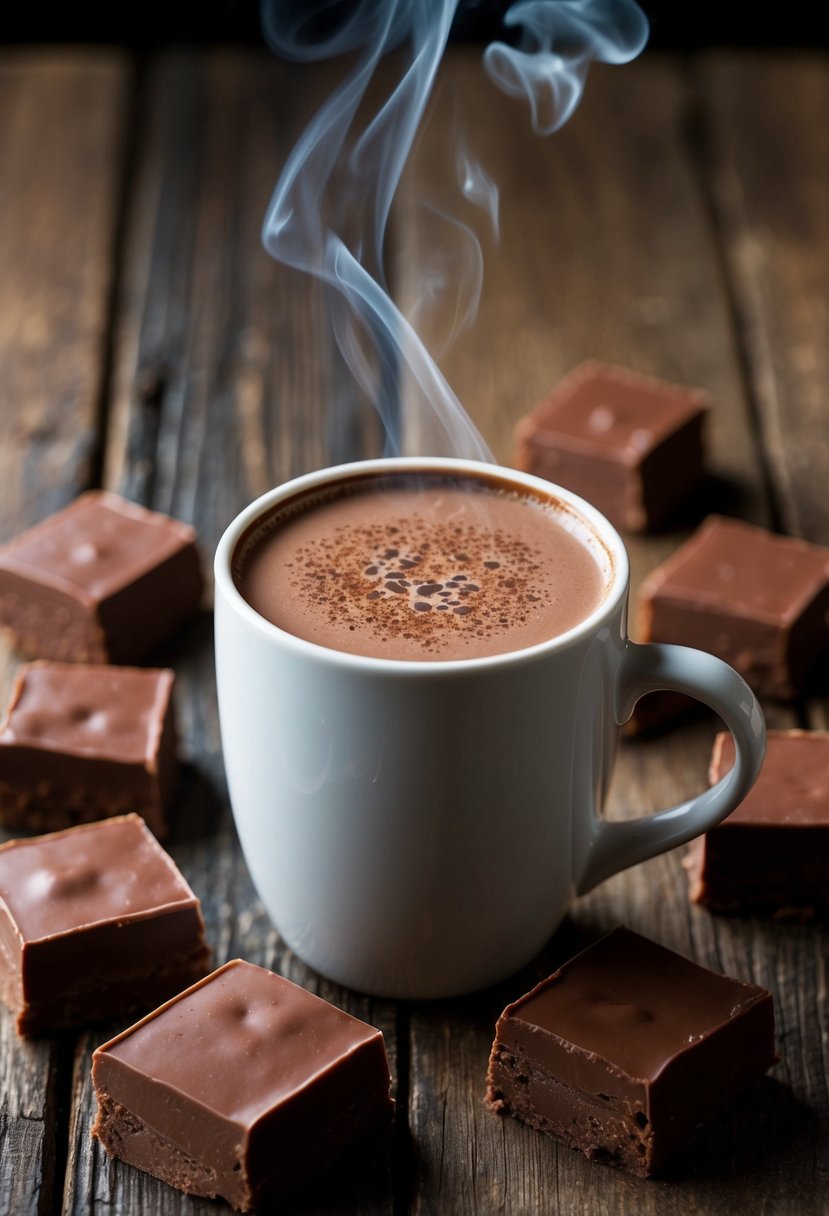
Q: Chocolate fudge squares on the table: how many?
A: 8